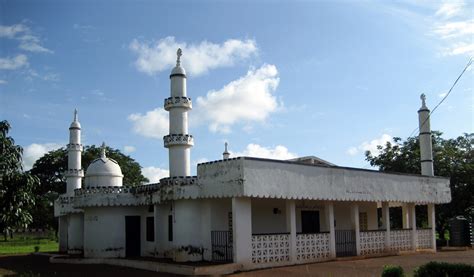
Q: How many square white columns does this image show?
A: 7